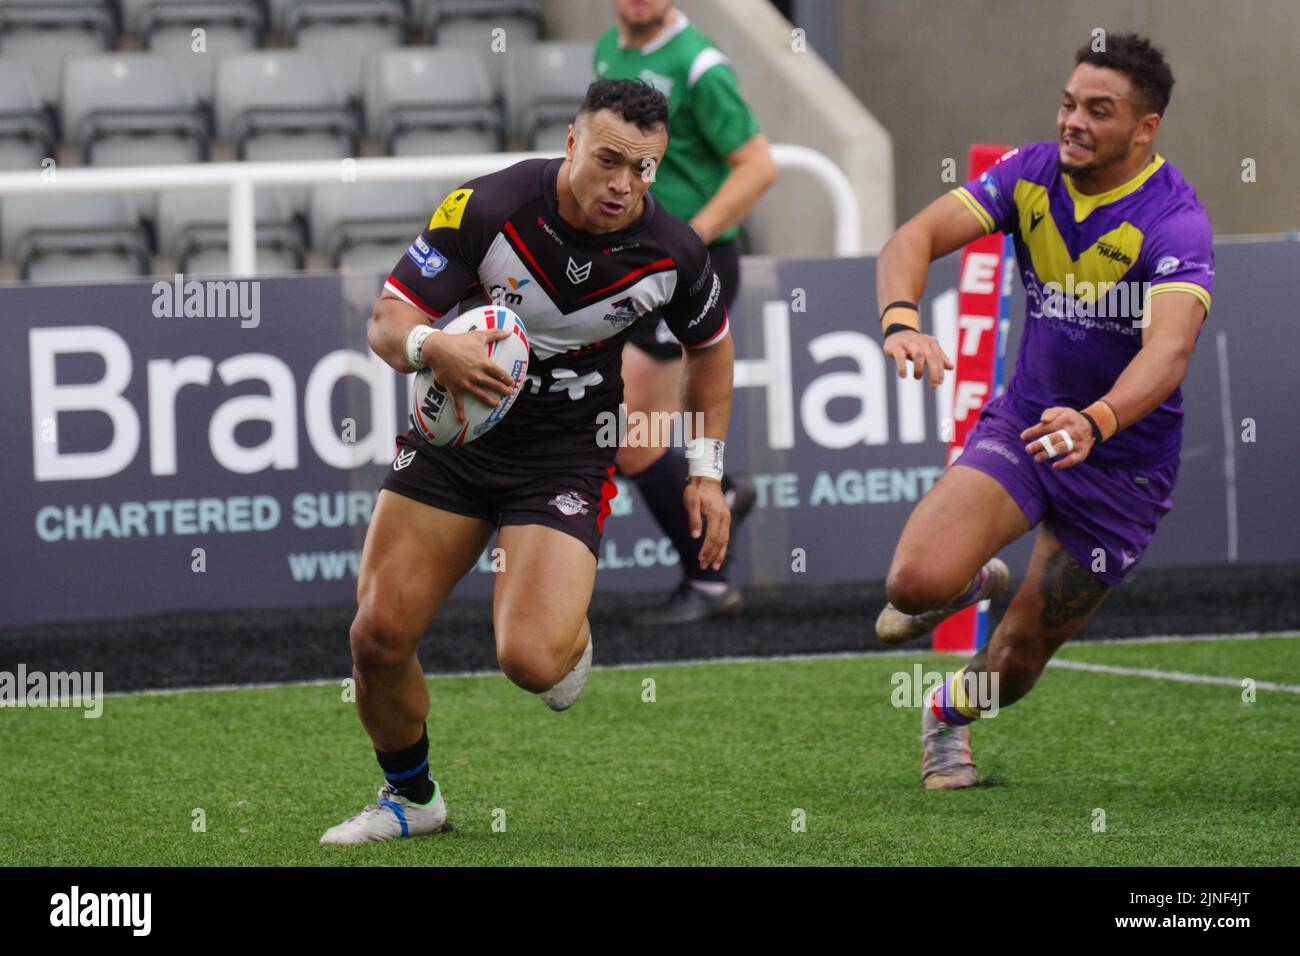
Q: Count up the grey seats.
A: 12